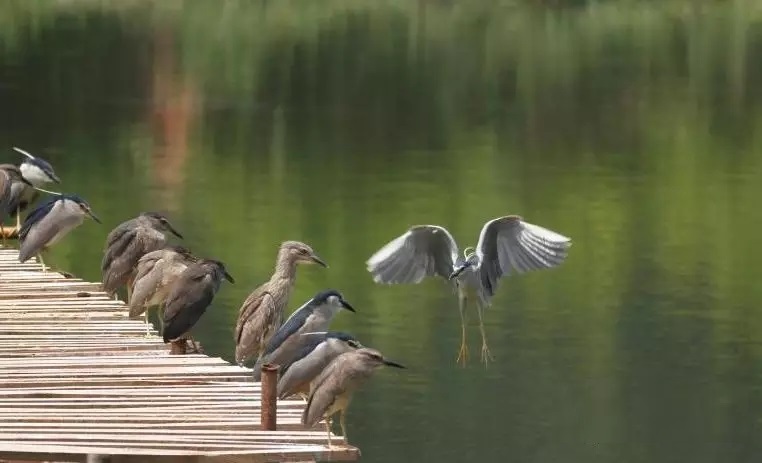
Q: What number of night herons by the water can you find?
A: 11